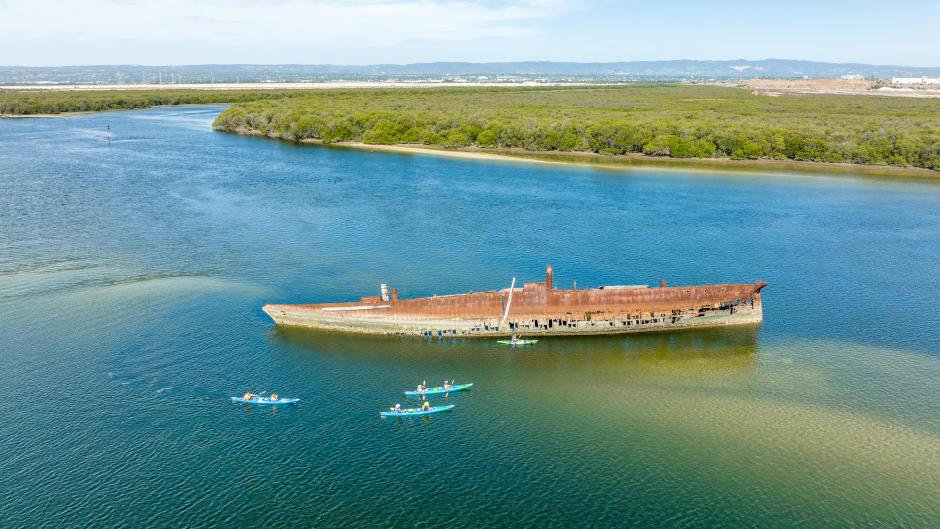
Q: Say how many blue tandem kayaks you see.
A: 3